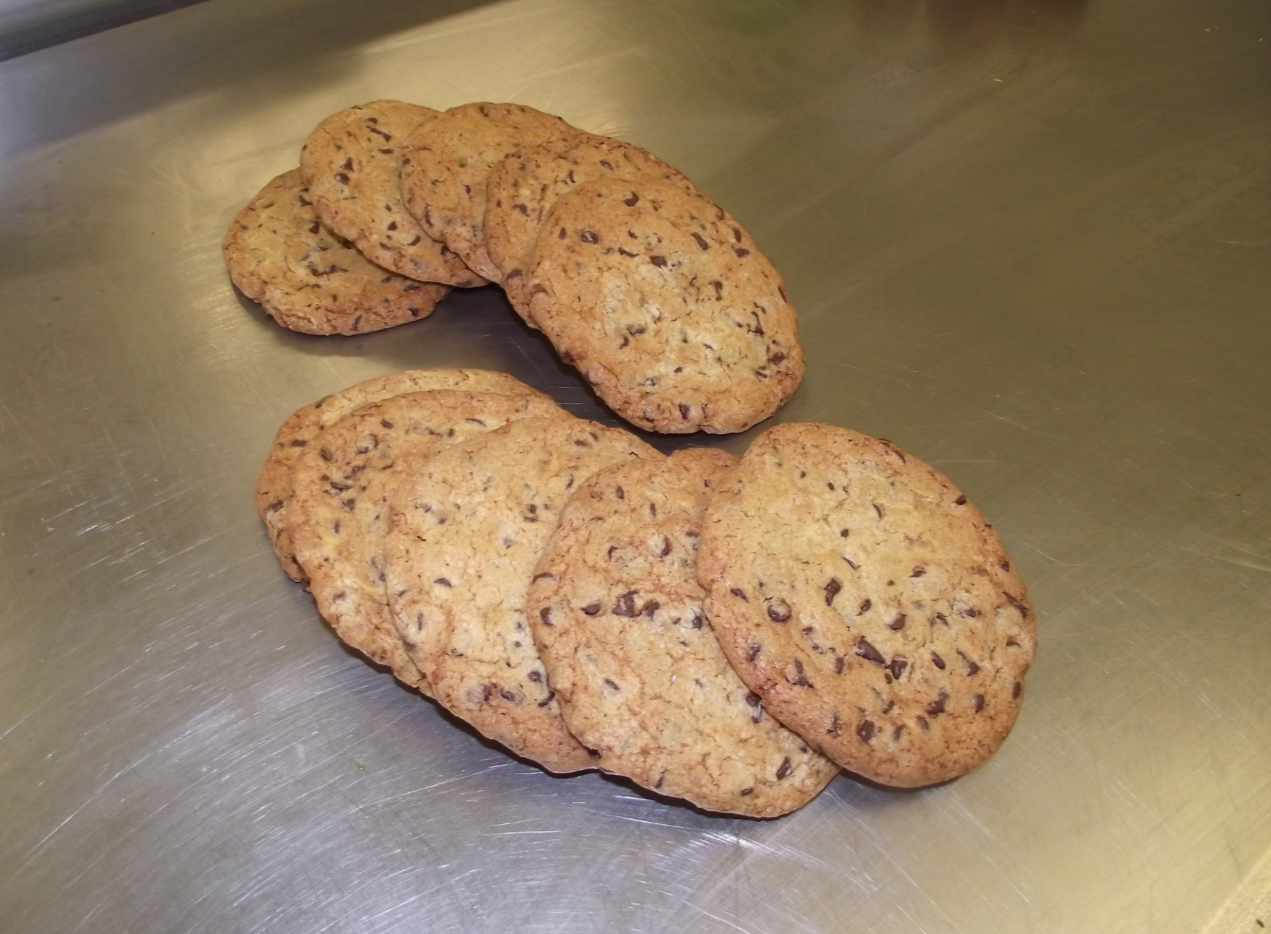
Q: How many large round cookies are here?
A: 10